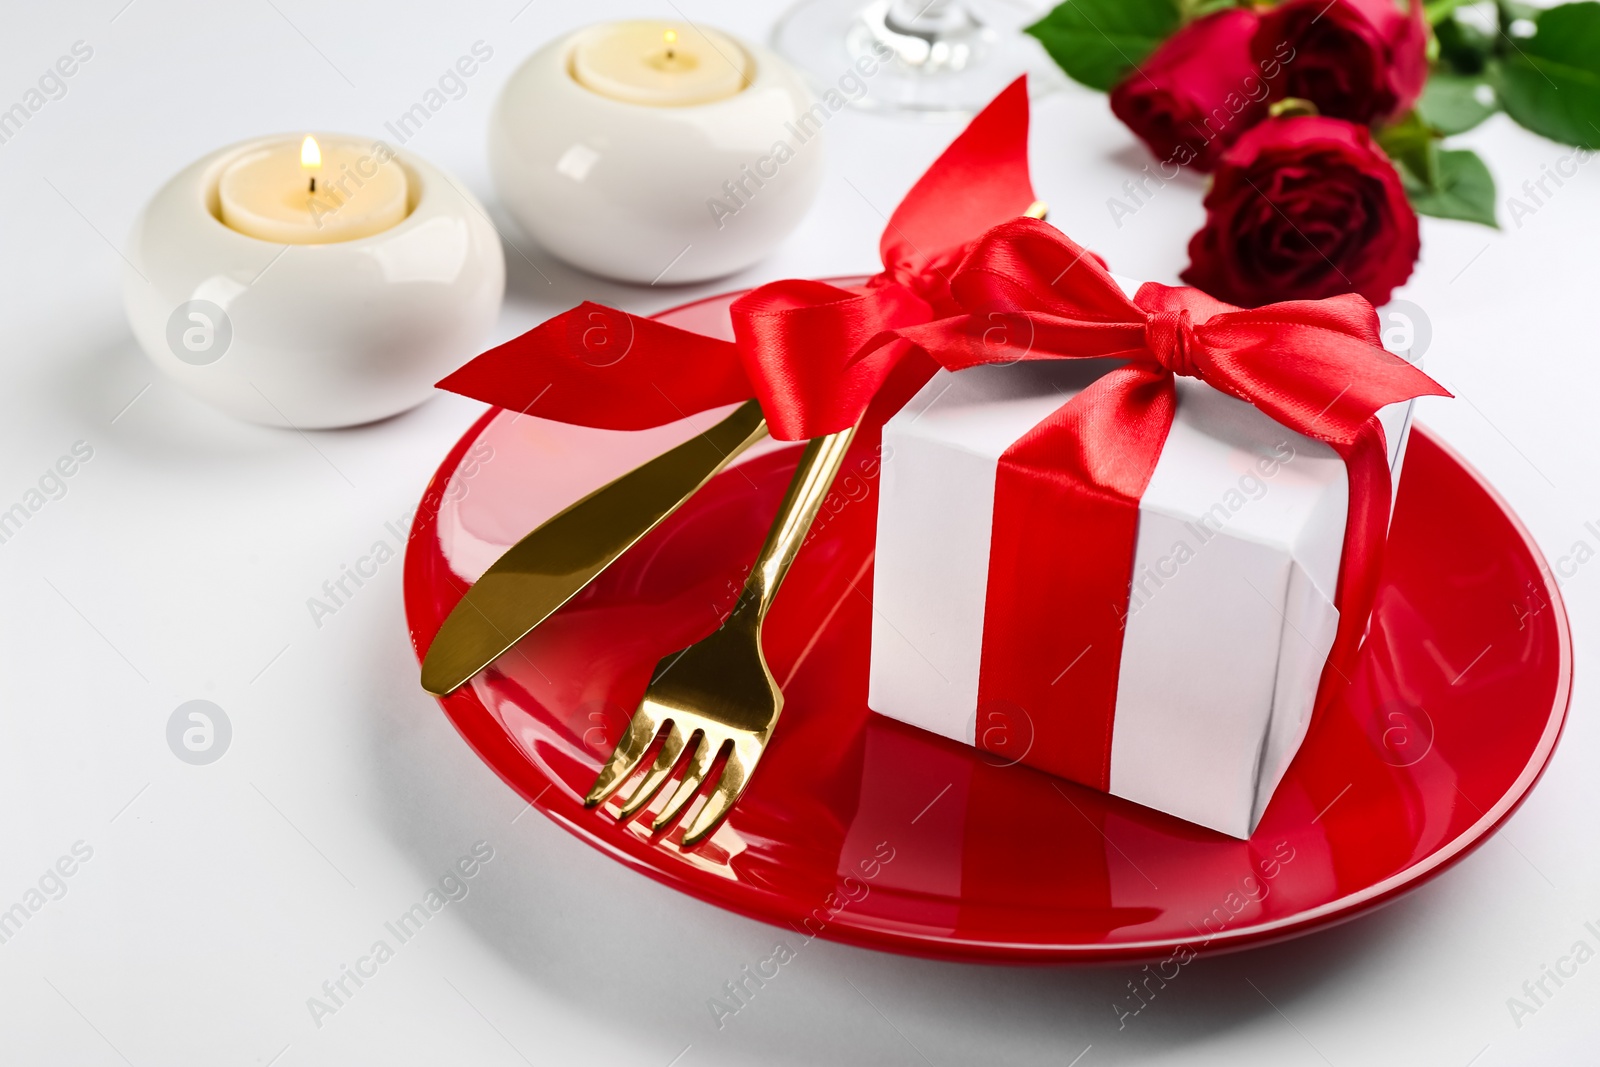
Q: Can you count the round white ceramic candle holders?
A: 2